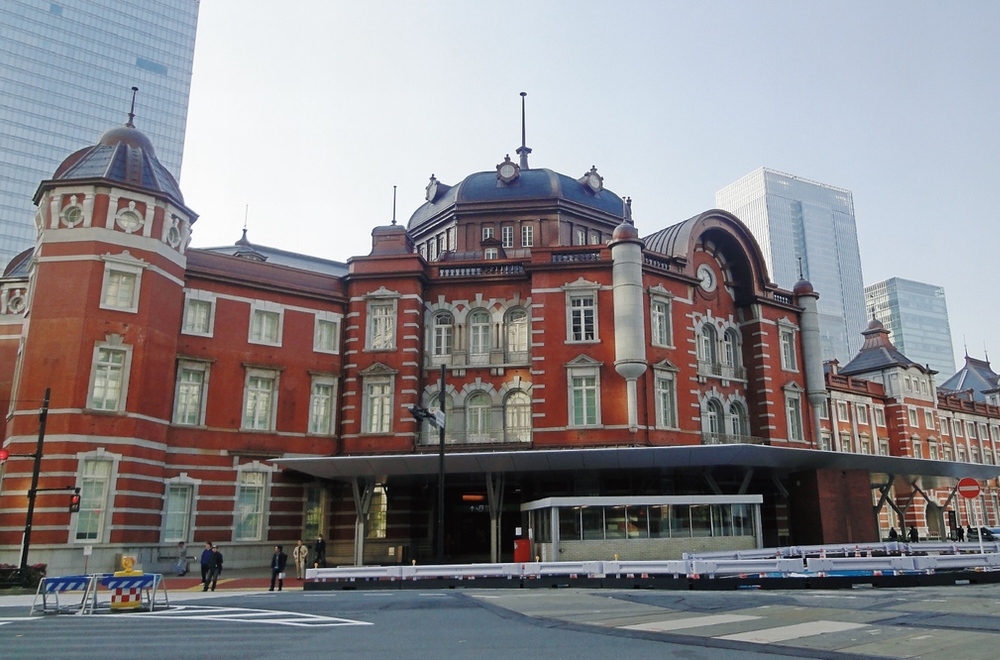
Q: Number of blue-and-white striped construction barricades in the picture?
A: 2